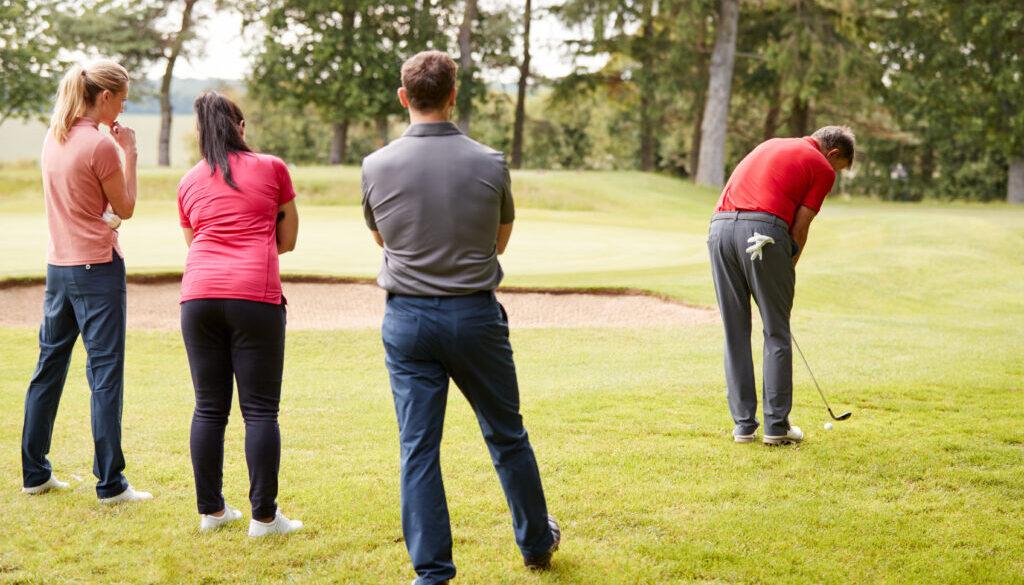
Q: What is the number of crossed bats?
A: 0